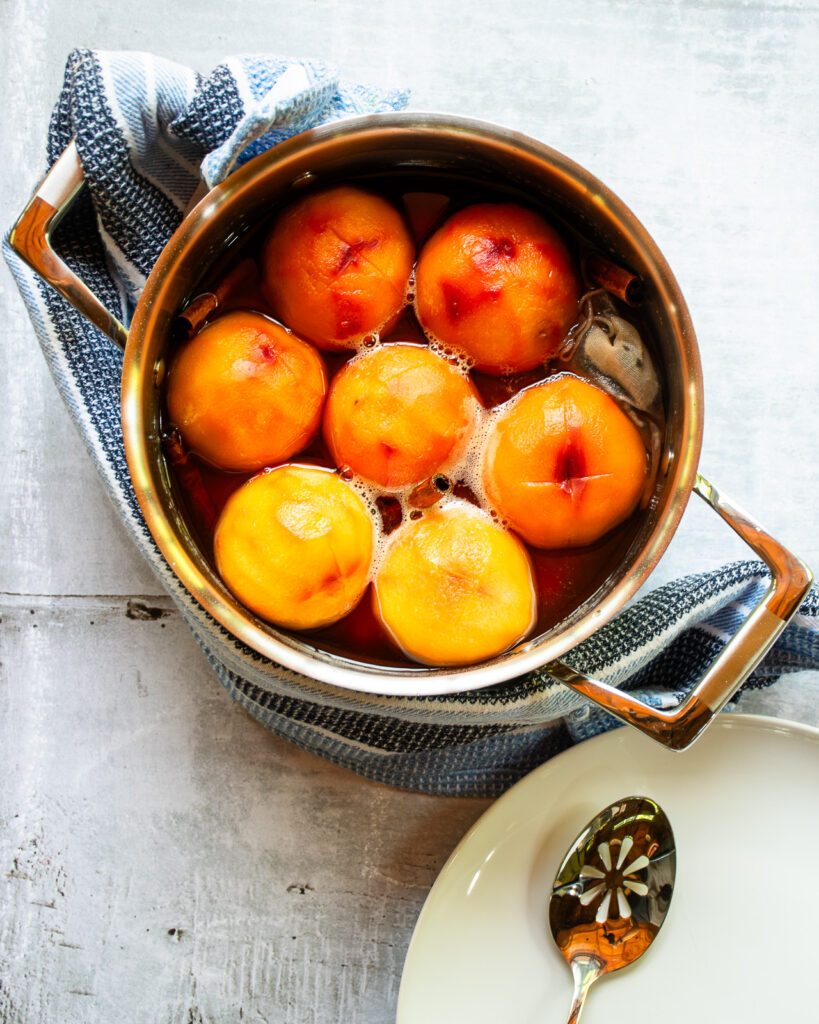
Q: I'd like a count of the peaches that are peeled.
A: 7